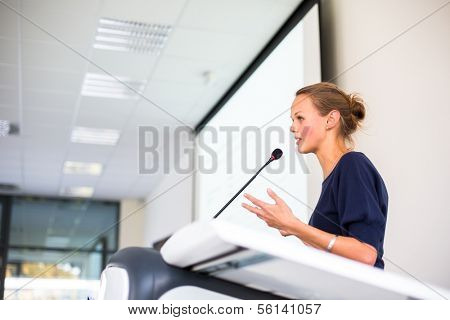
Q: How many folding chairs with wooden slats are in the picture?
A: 0